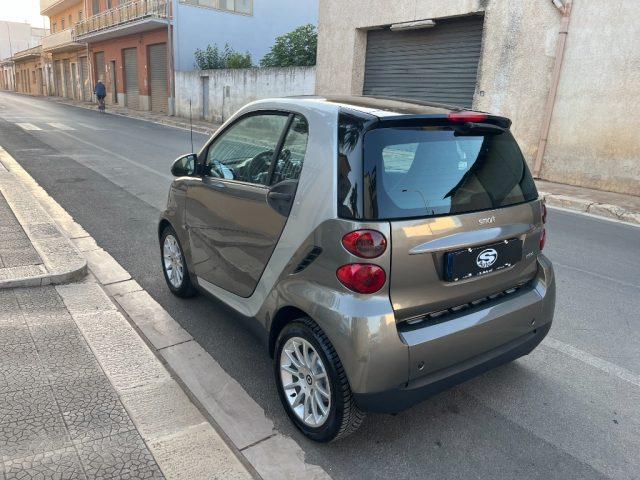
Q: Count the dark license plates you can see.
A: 1